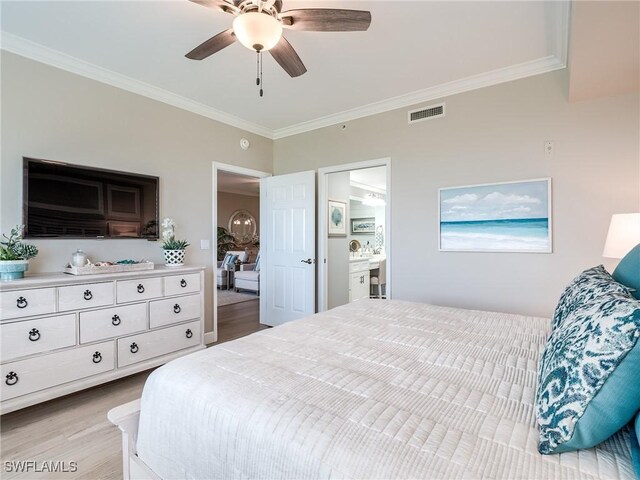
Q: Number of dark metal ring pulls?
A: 11